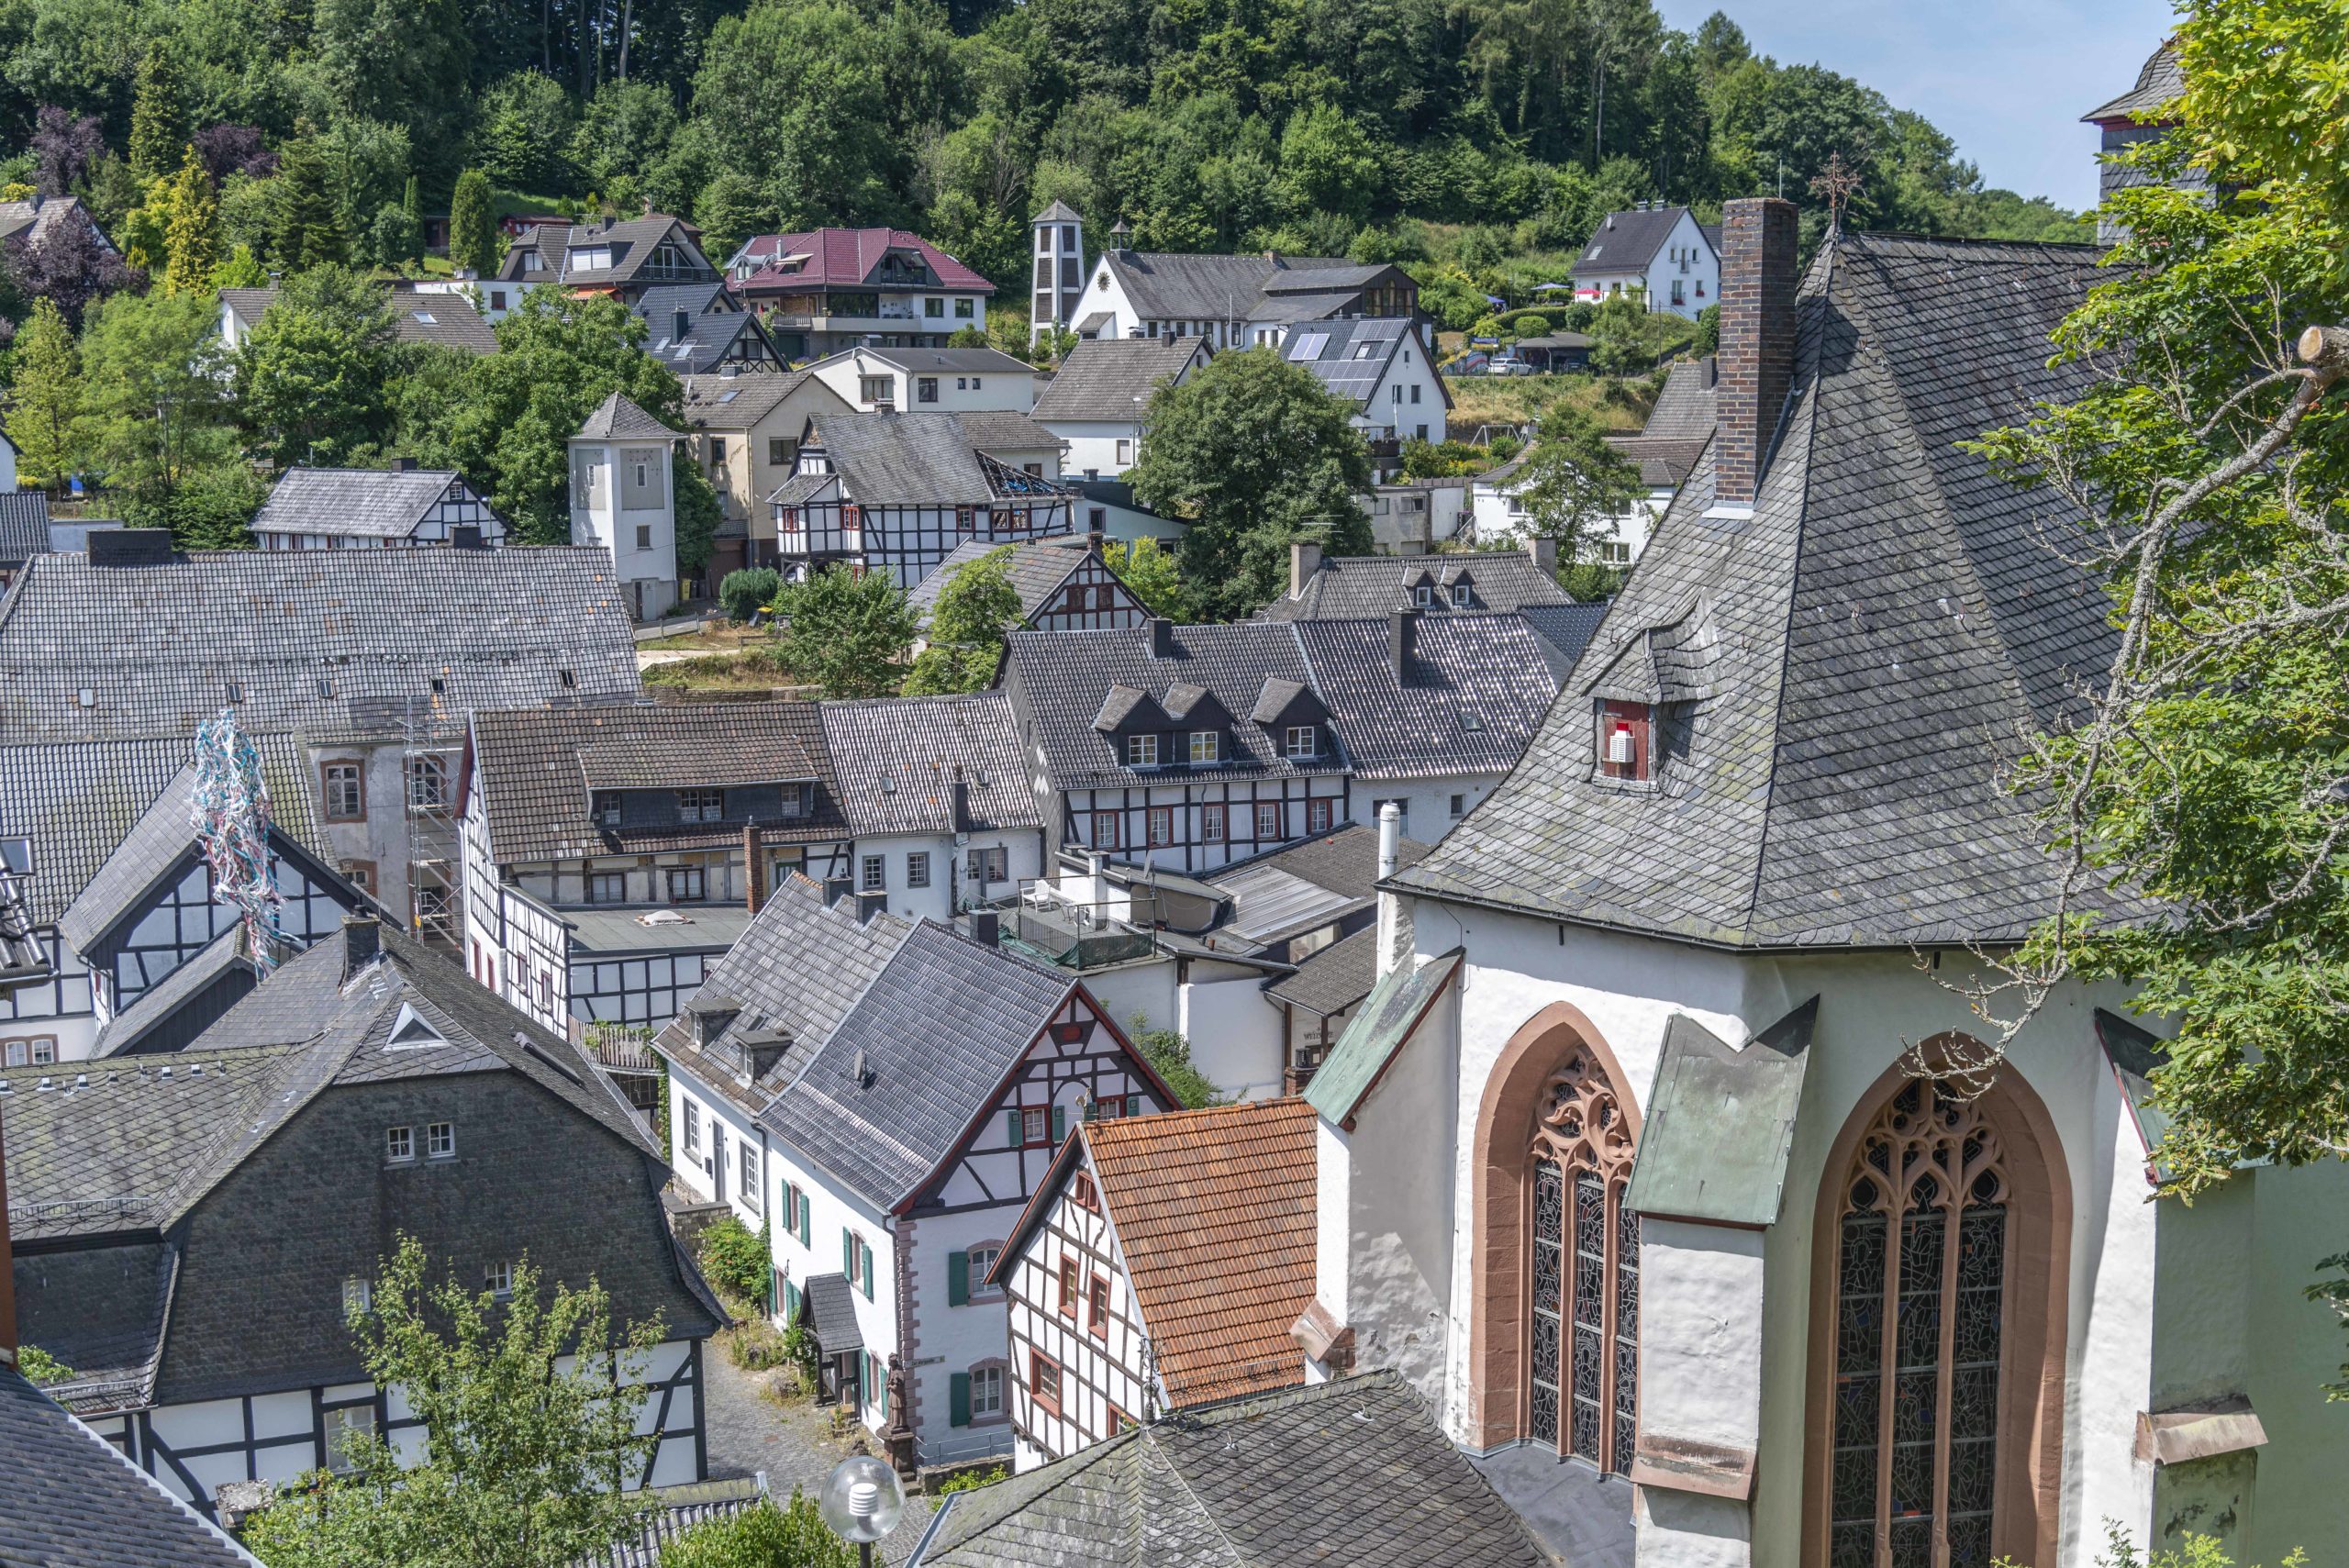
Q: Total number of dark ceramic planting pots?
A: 0